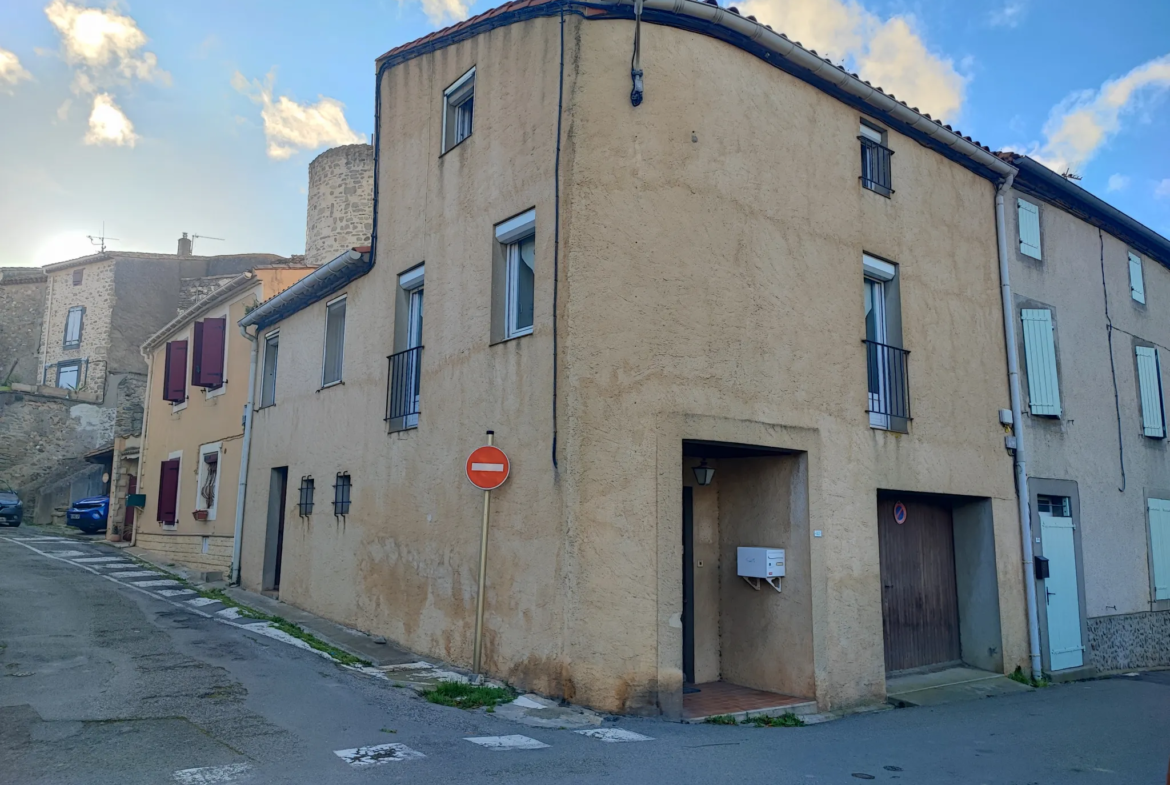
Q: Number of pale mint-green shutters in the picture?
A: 5